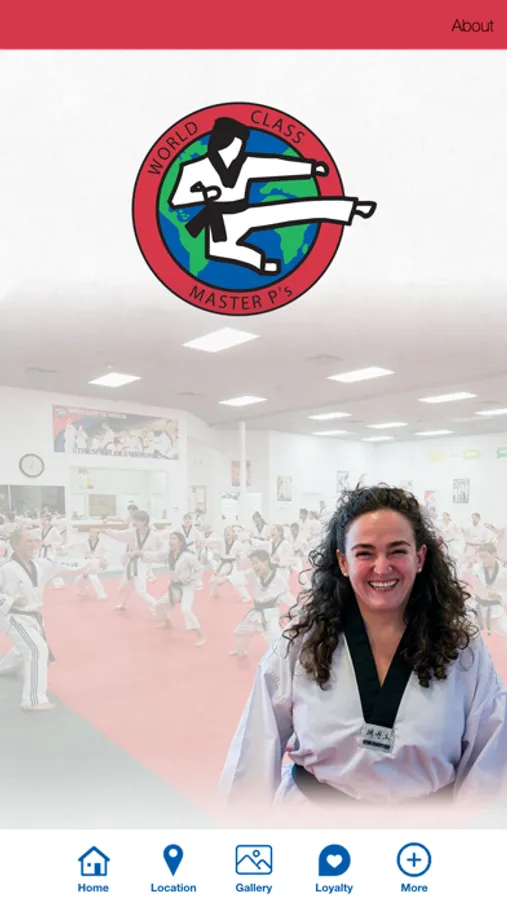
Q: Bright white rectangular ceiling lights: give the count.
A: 11